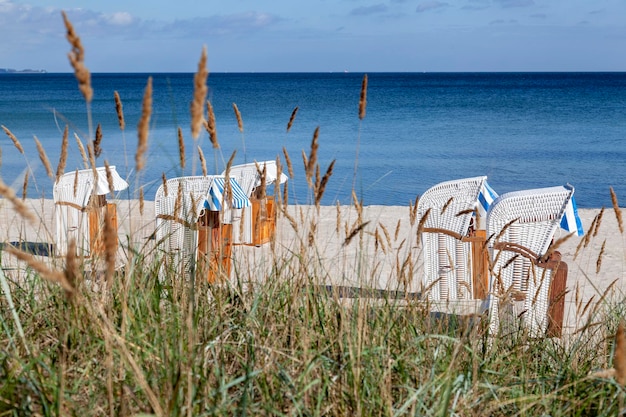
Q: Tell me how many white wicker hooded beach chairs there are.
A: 5